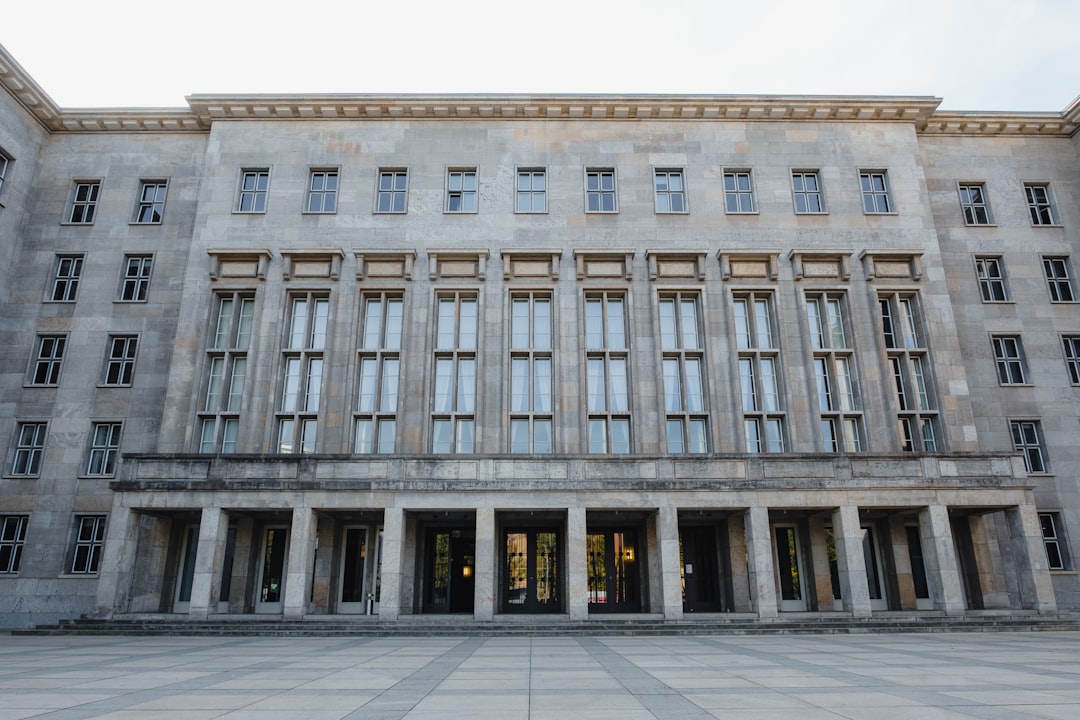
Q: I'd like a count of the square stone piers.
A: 11